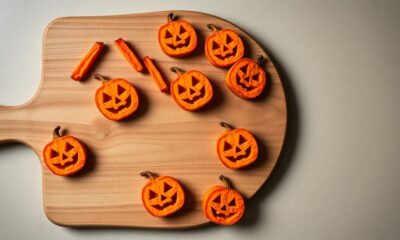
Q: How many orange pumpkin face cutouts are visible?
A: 9